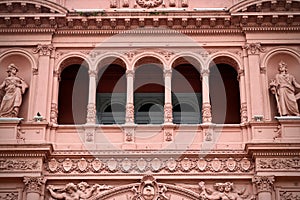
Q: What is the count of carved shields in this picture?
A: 14